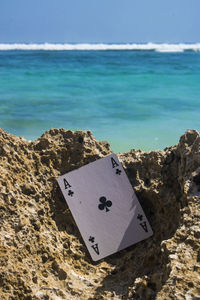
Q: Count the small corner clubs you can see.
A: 4